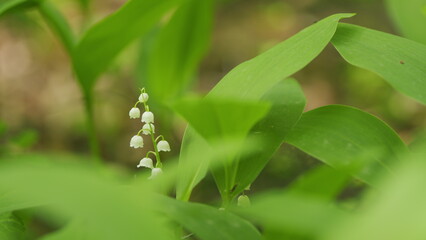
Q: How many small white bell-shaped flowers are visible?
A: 8